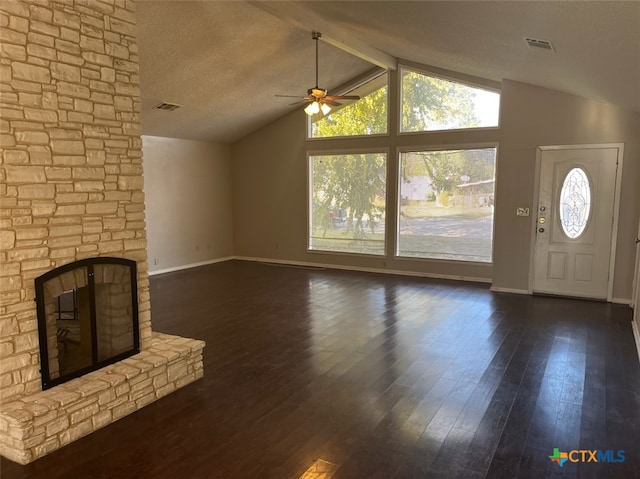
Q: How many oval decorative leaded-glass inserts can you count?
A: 1